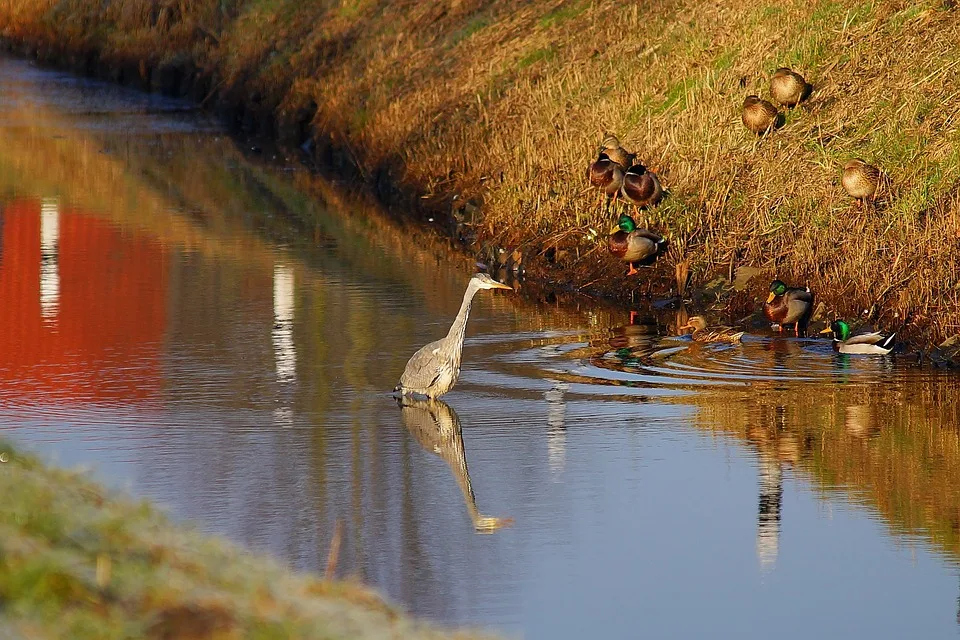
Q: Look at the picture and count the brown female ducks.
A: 5